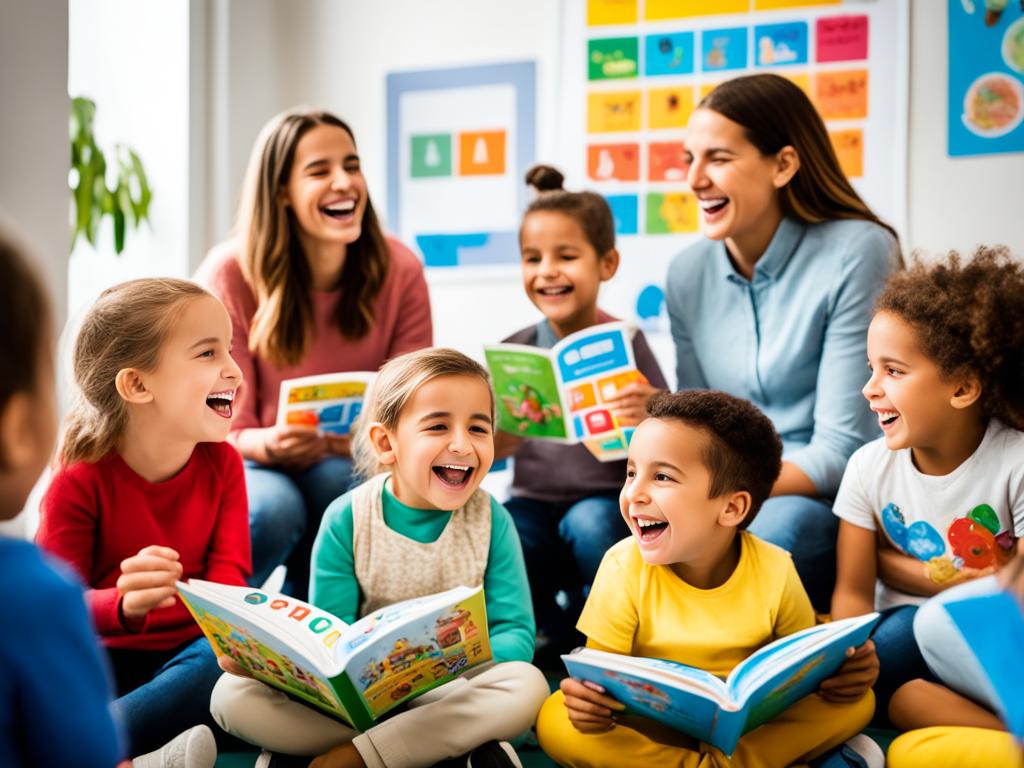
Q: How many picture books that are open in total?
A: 4